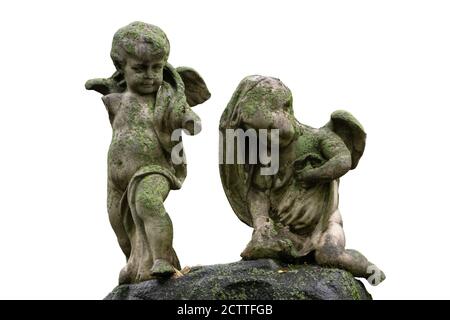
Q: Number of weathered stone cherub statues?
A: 2